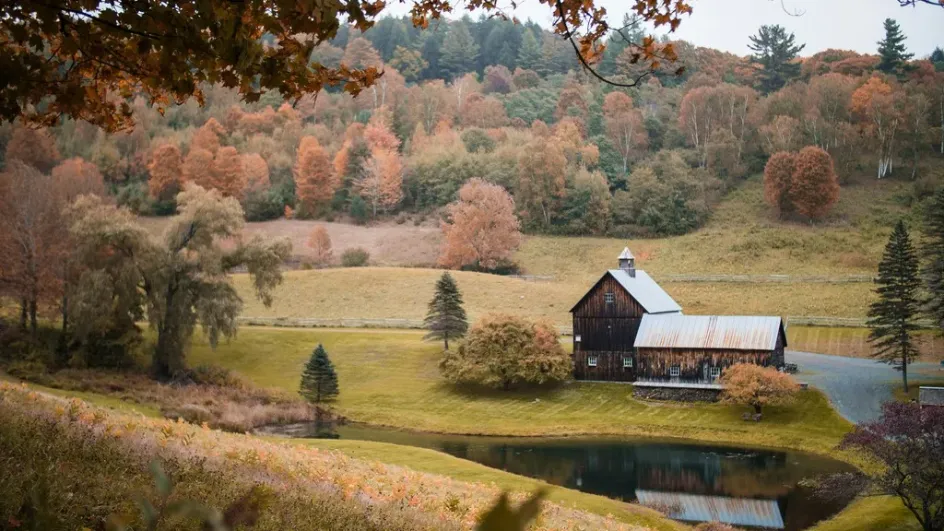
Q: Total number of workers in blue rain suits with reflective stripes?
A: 0